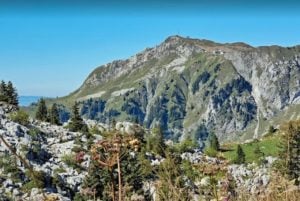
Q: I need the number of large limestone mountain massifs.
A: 1